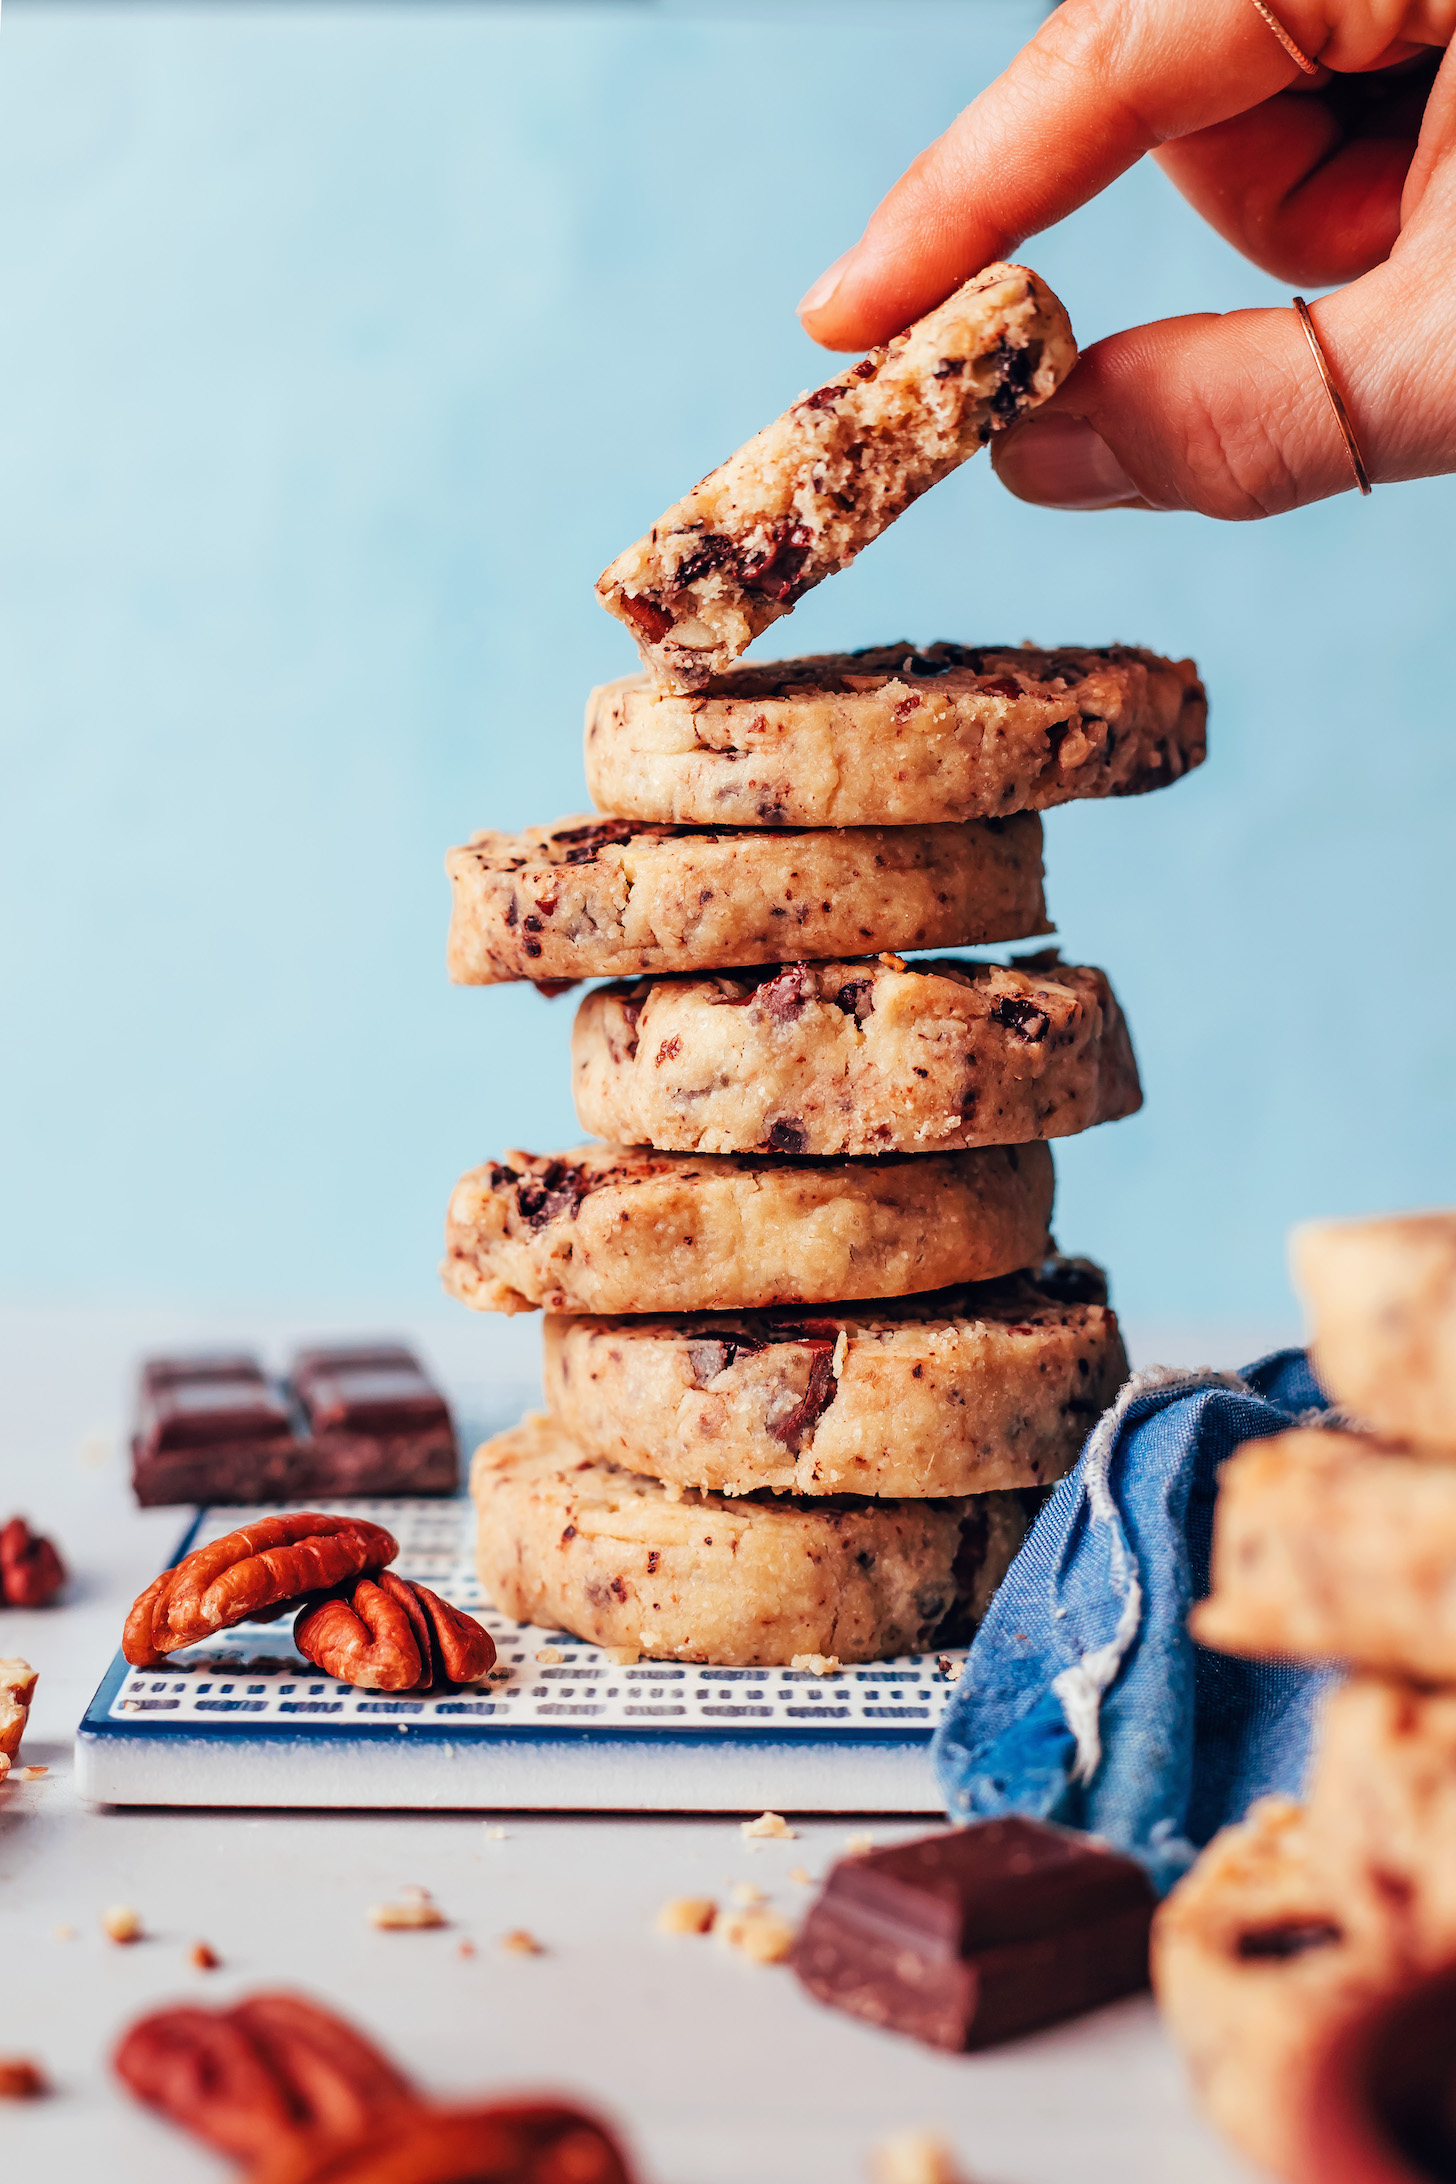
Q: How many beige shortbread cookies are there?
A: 11